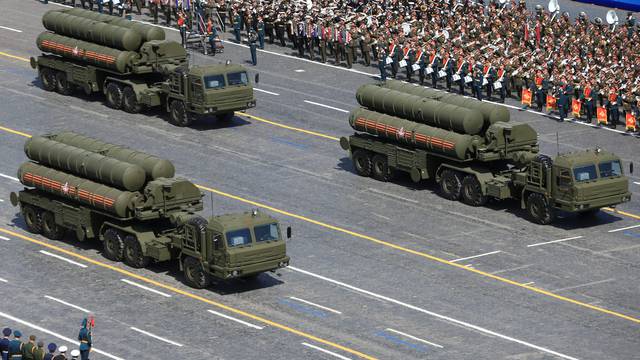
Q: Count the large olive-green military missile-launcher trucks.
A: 3